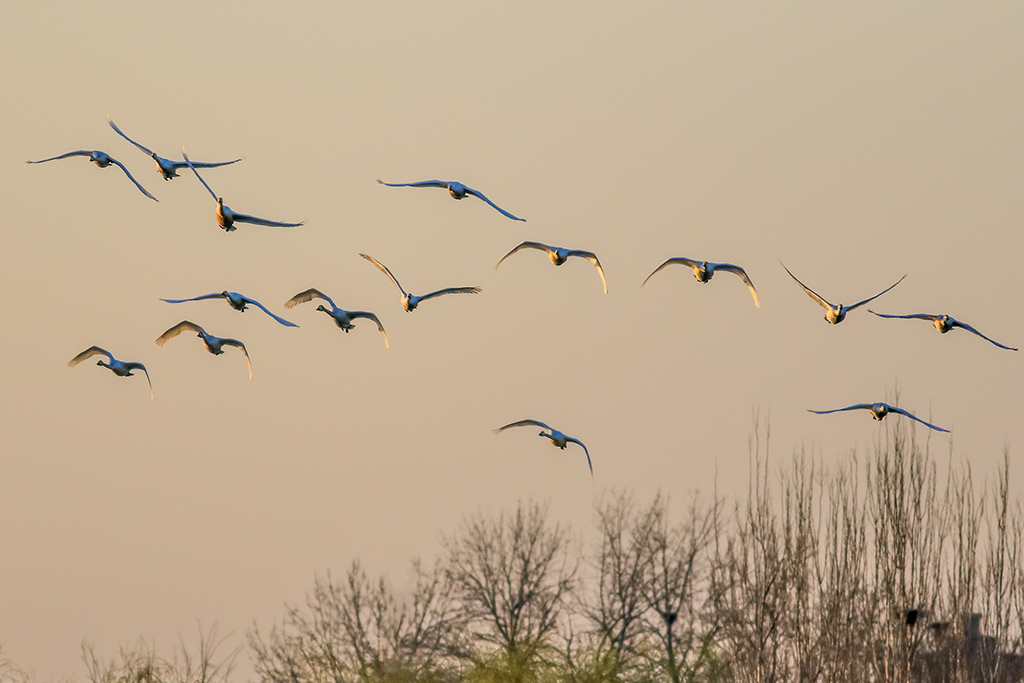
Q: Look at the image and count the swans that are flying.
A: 15